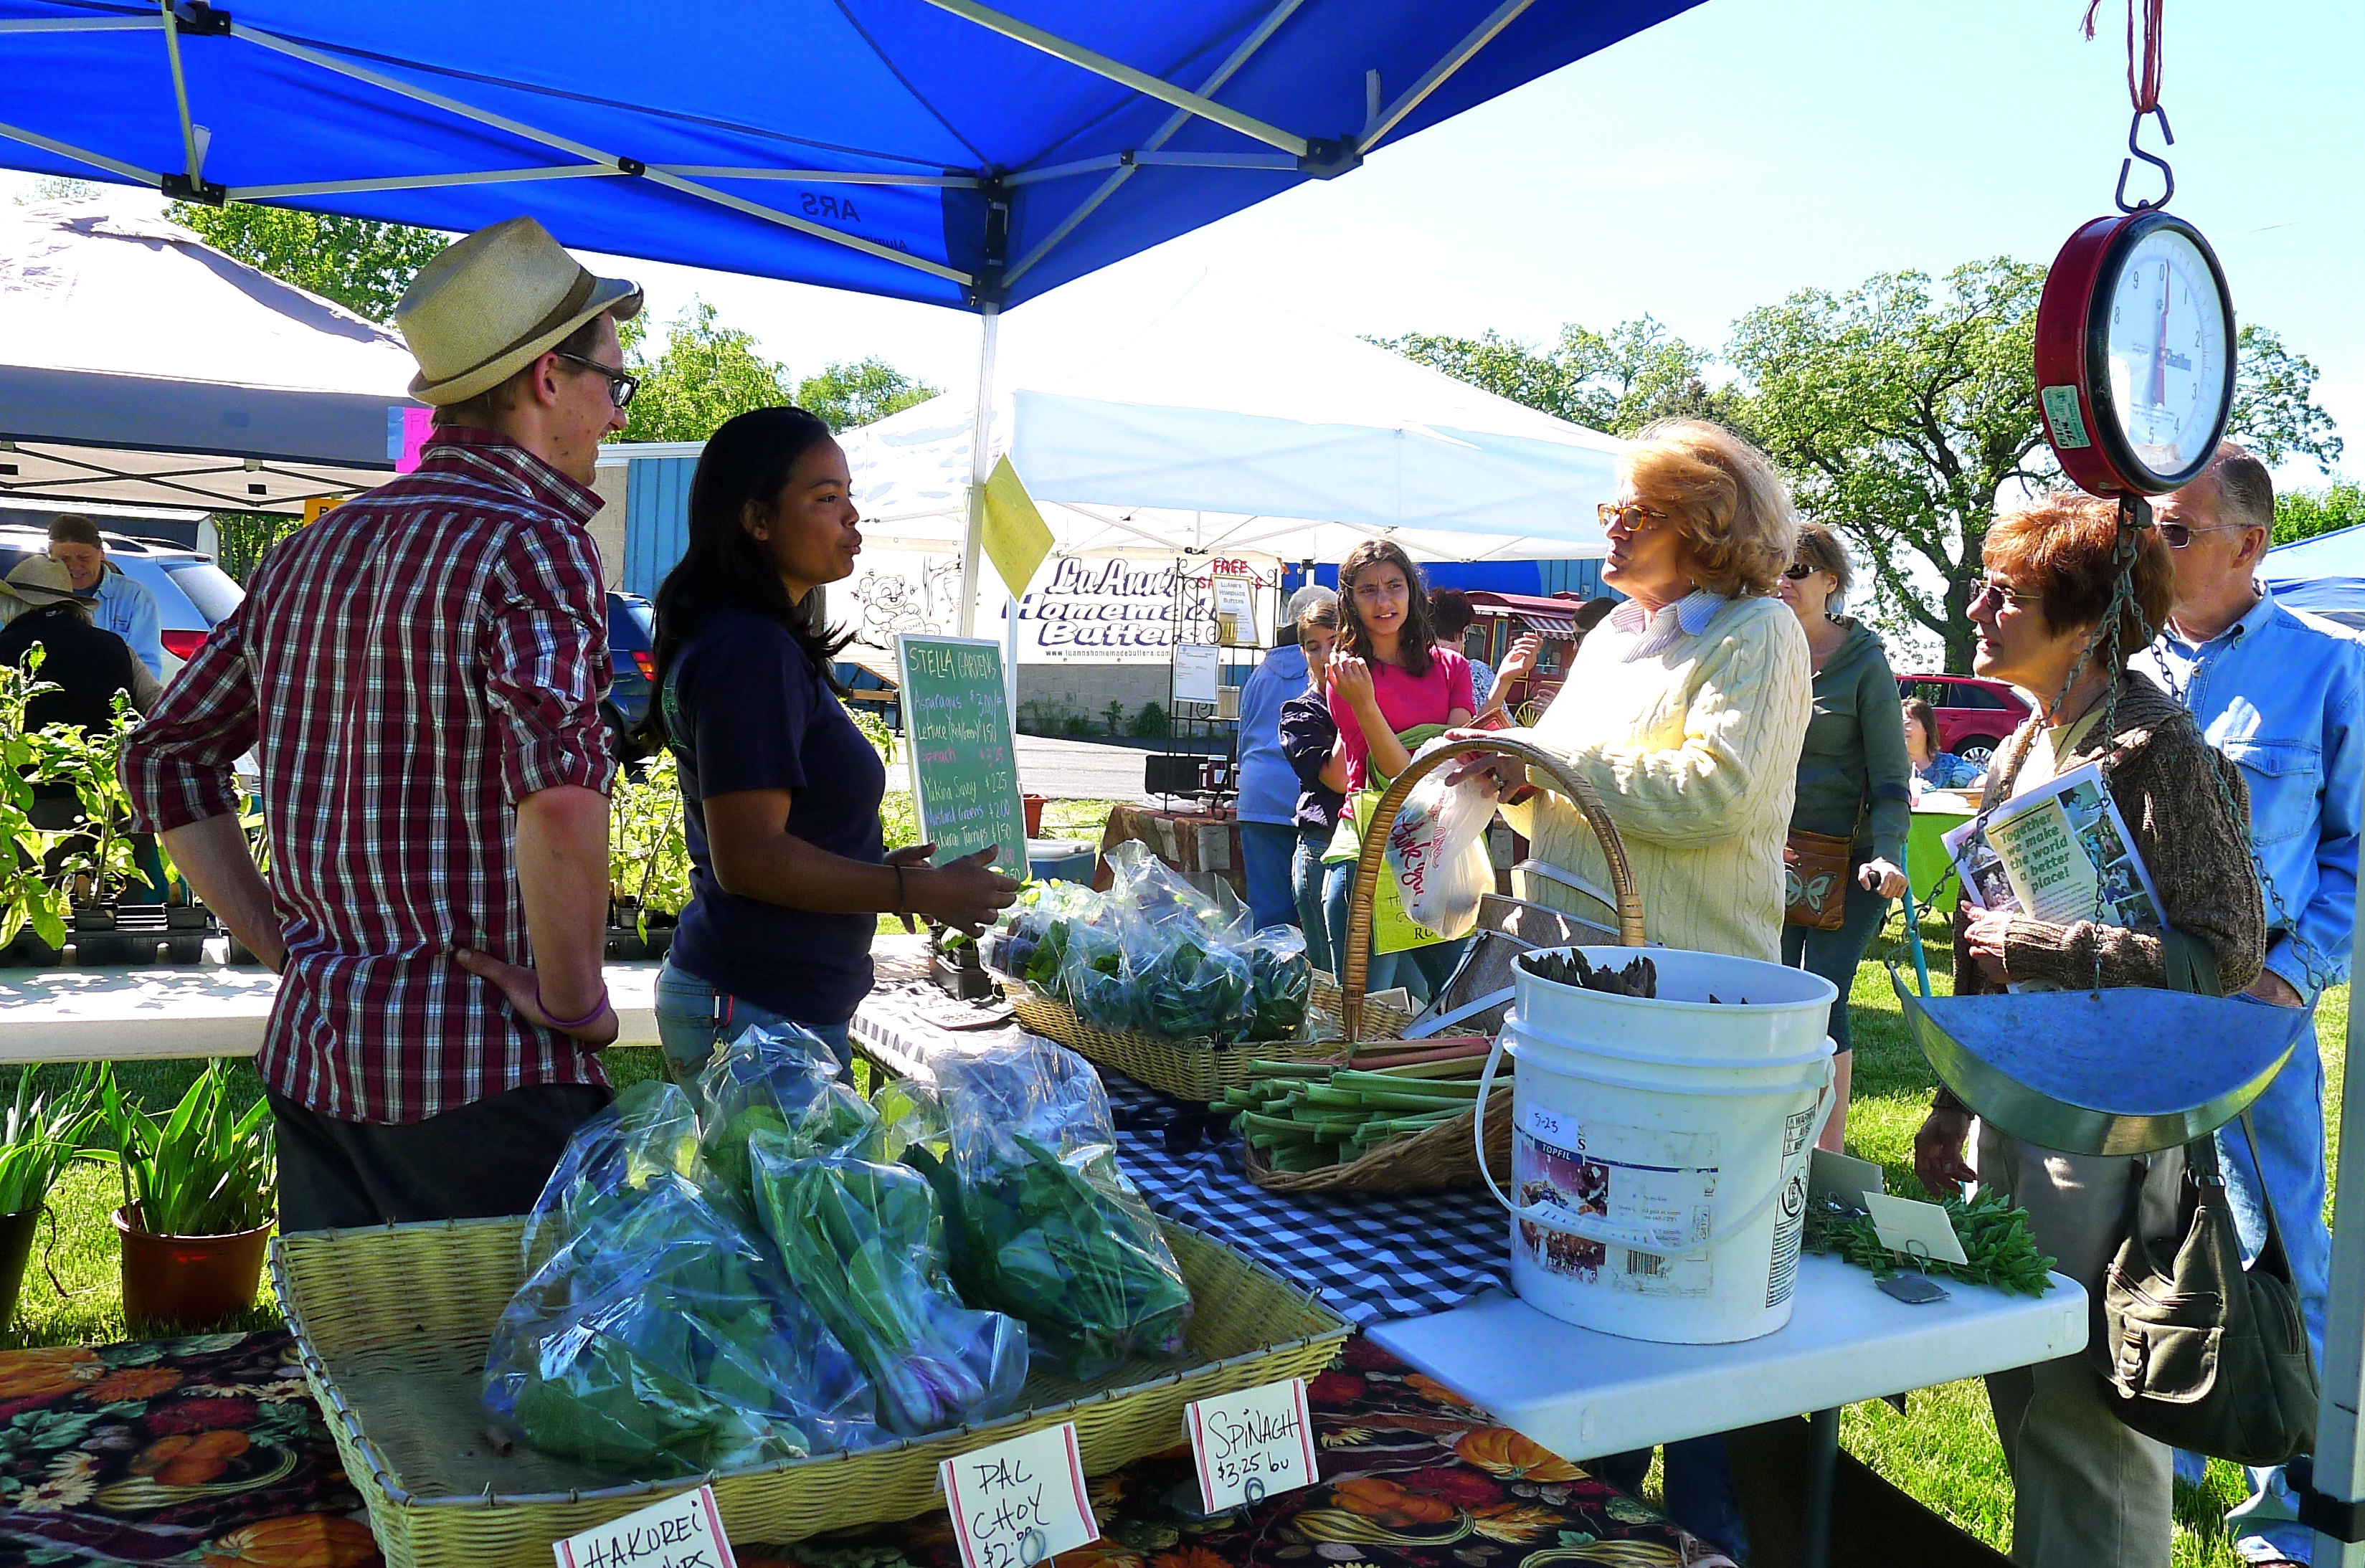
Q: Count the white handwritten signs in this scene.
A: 3